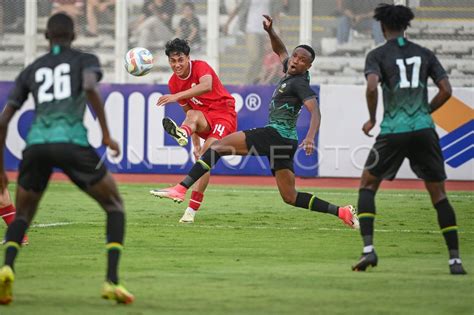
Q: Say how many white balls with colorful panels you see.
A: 1